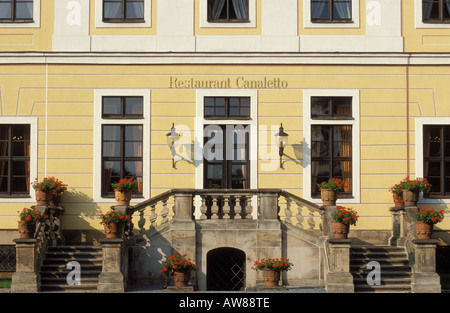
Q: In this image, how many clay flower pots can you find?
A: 12